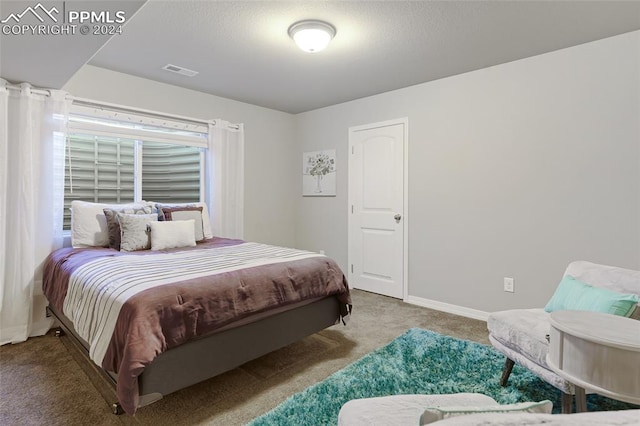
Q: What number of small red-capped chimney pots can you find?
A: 0